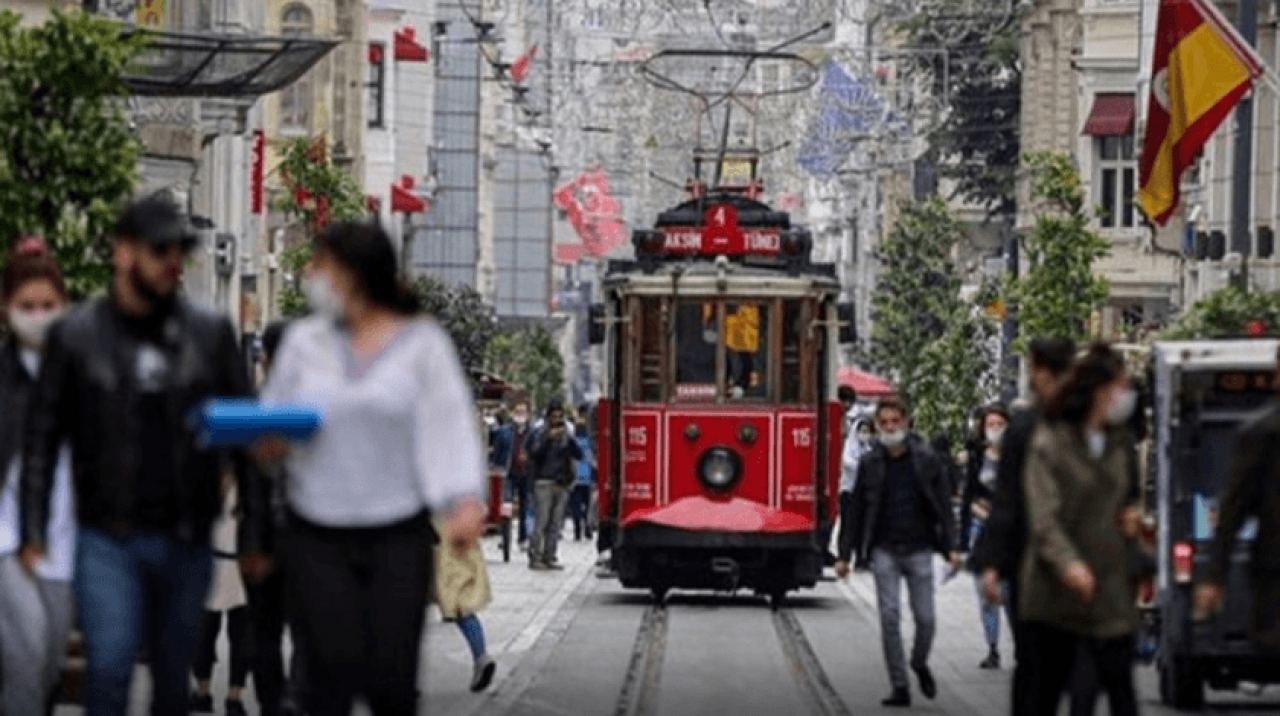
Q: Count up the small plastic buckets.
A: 0